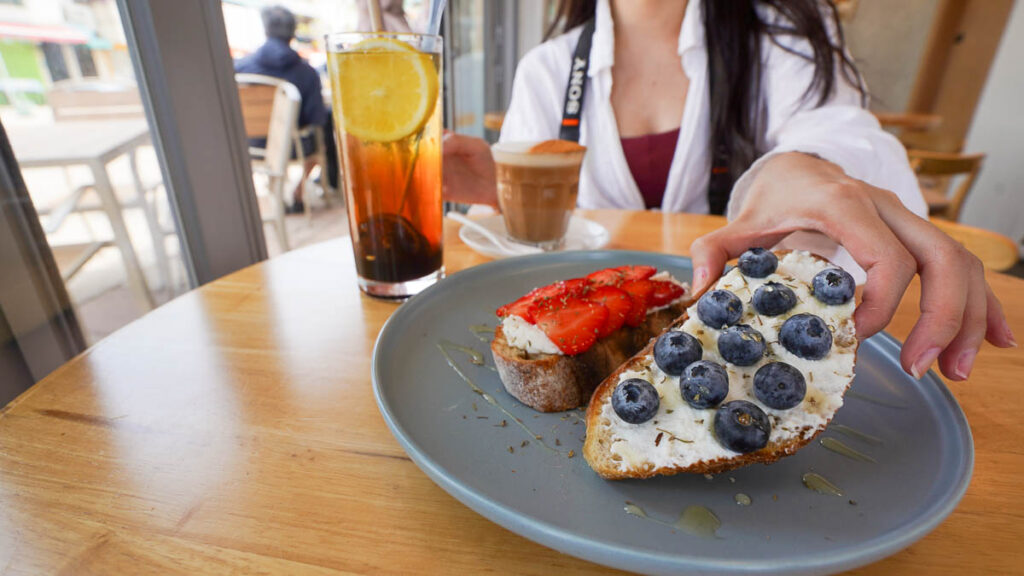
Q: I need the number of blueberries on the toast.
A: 11